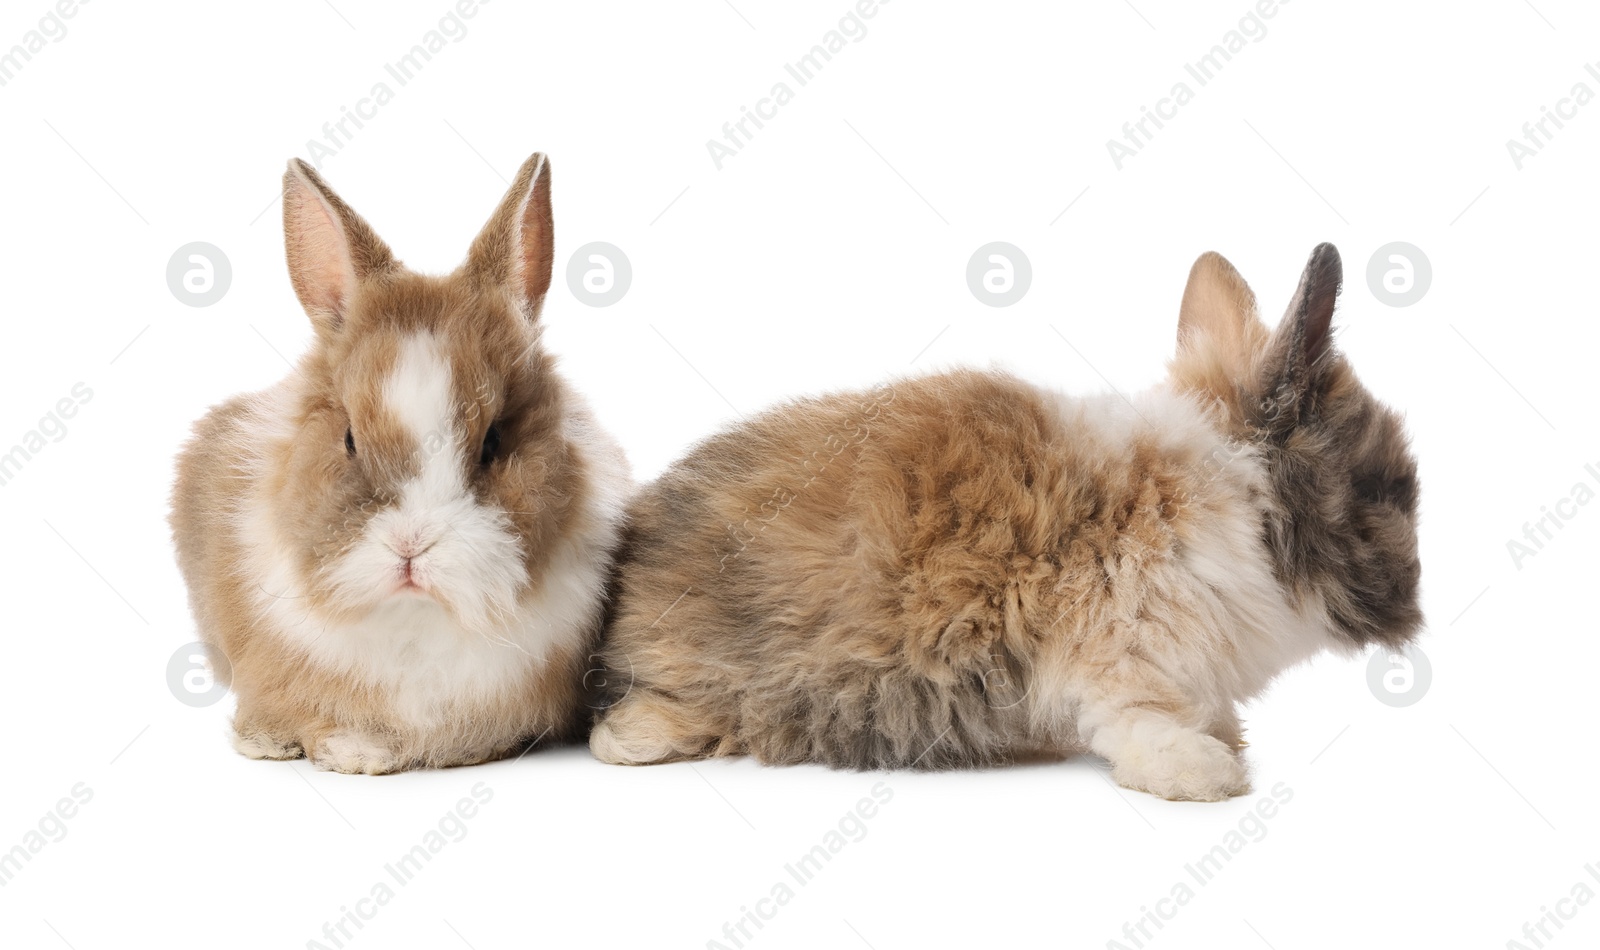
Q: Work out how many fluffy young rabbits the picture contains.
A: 2